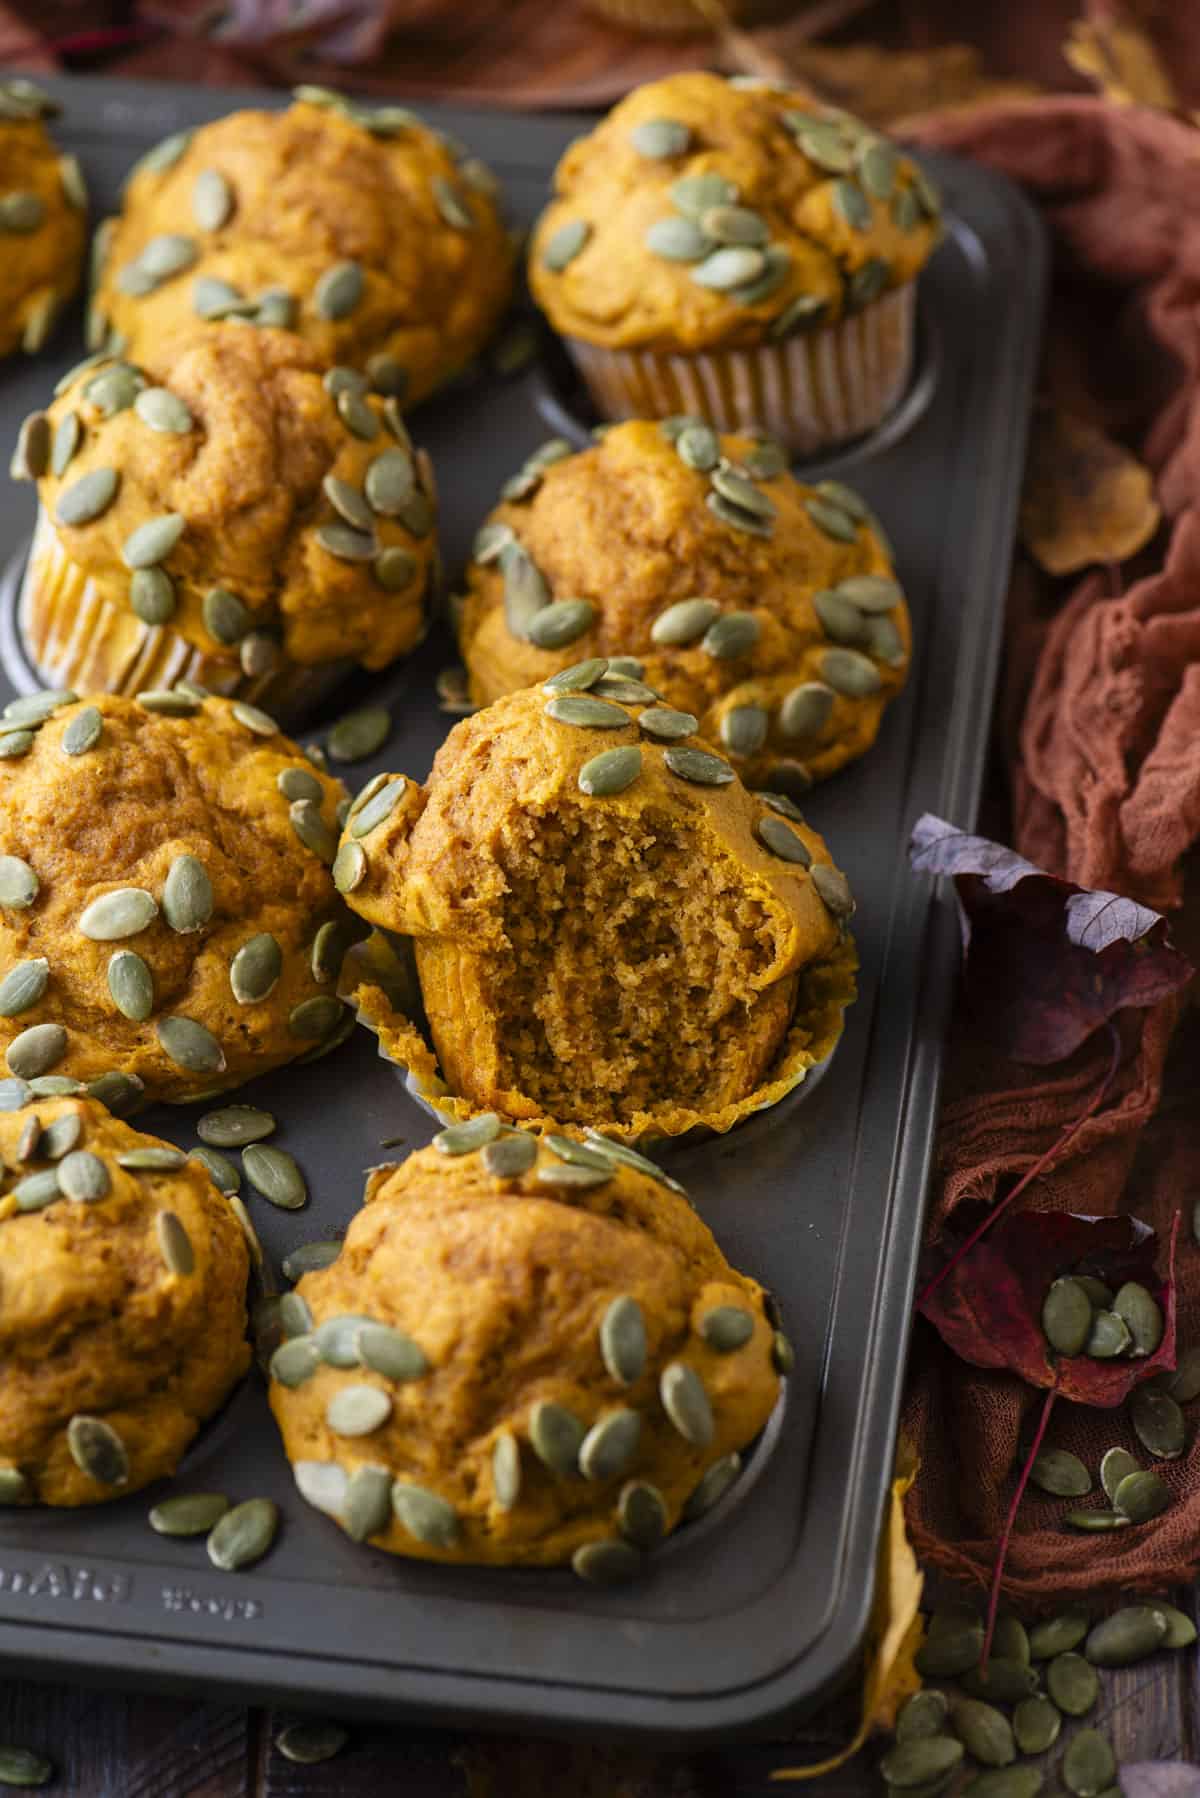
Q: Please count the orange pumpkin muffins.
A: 9